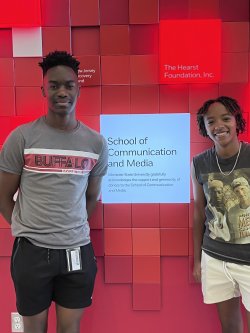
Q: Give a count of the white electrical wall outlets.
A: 1